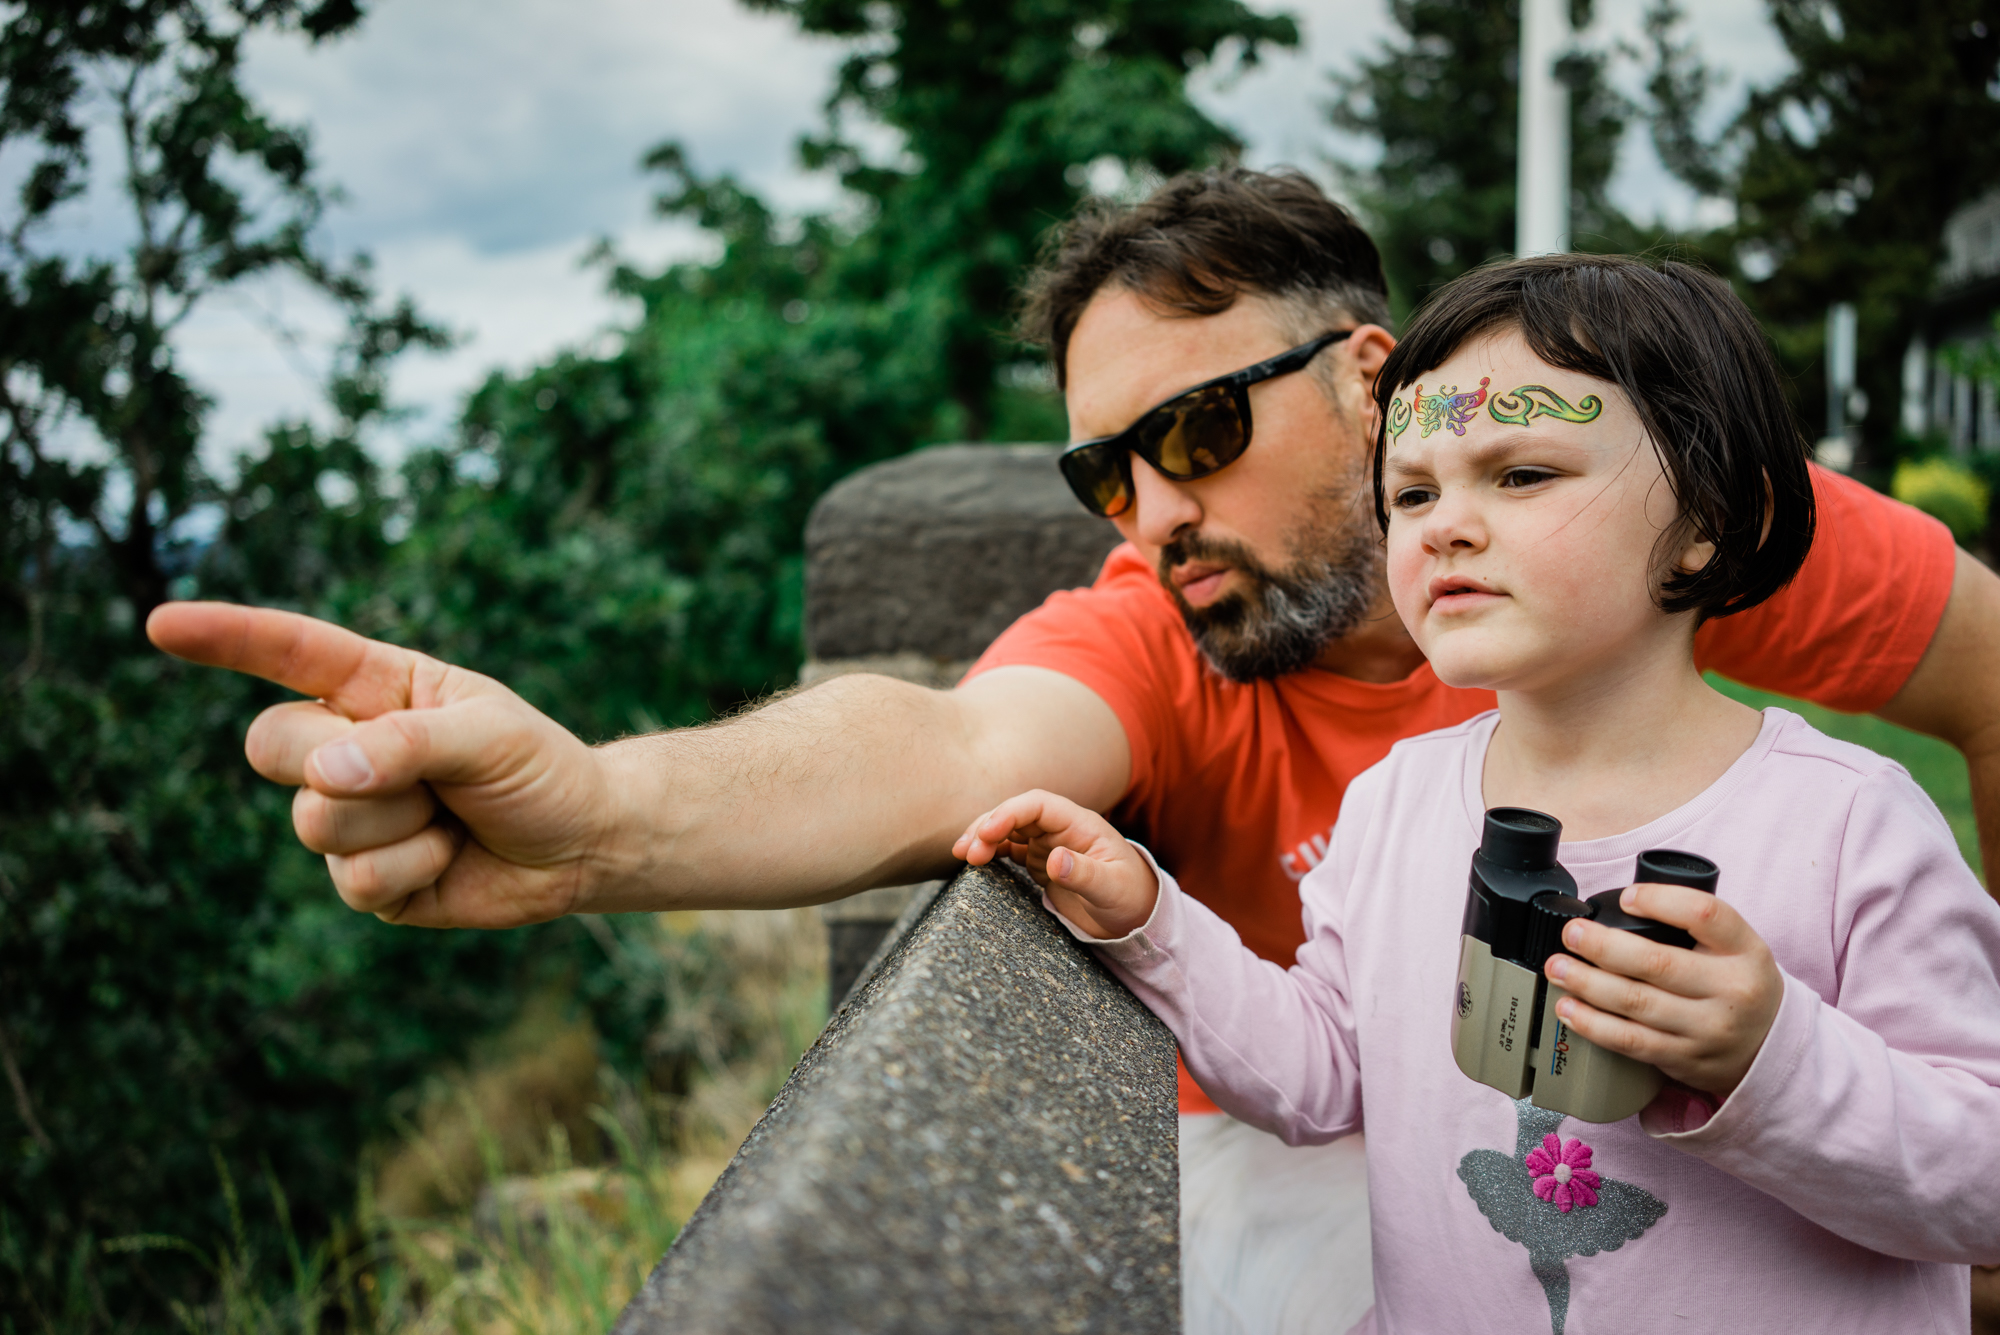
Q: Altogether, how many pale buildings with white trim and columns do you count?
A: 1